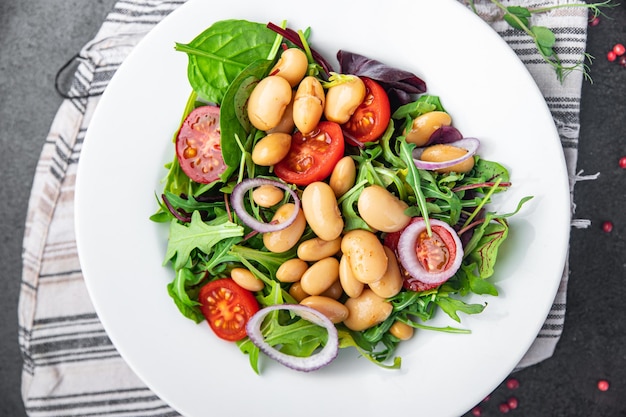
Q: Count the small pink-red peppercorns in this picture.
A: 12